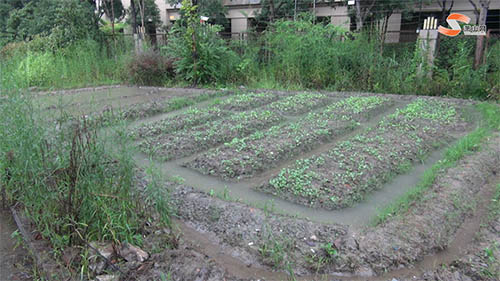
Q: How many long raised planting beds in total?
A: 4